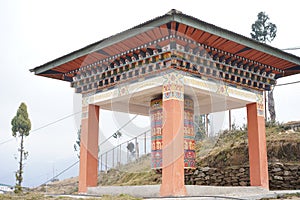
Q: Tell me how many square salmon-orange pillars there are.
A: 3